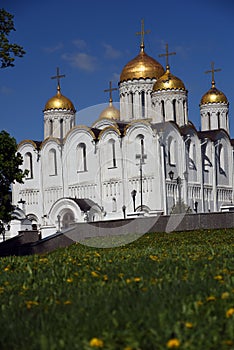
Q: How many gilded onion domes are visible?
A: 5